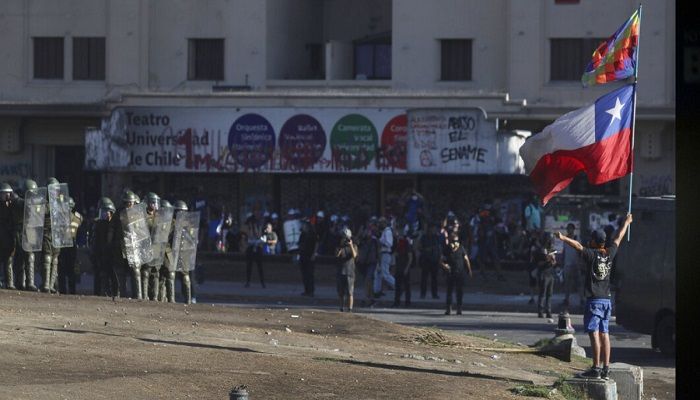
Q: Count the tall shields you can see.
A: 5